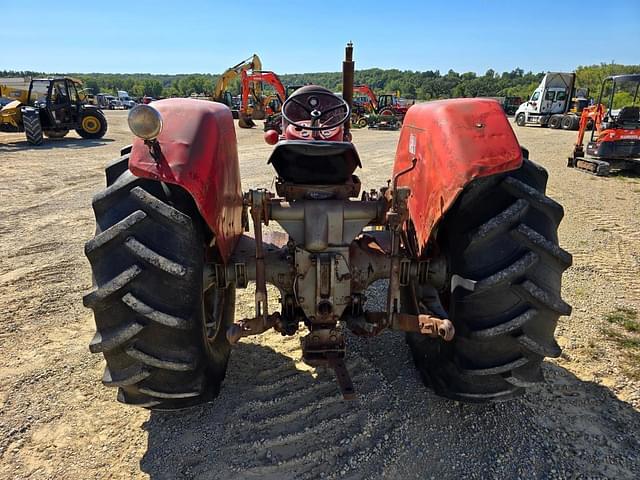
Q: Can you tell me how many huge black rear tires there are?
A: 2